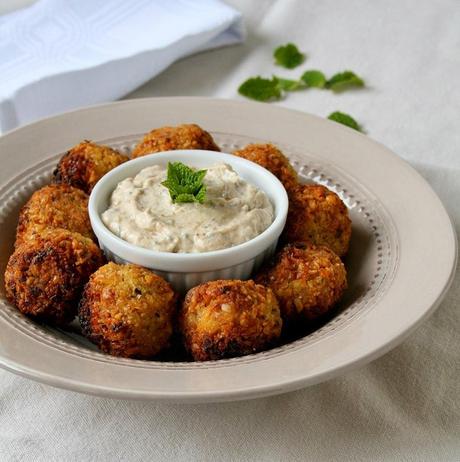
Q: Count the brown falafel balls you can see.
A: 9